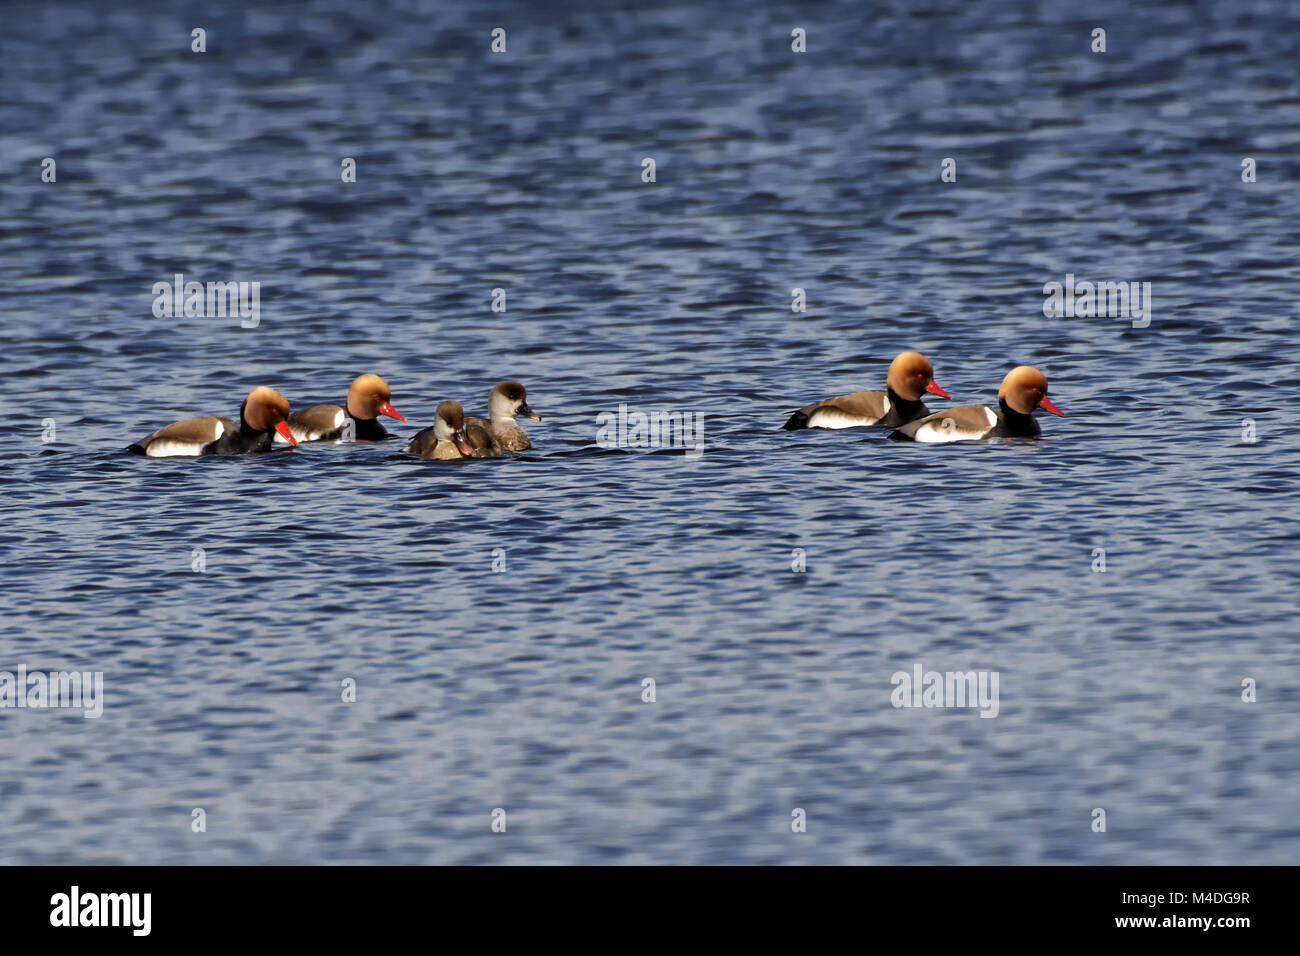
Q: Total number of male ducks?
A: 4